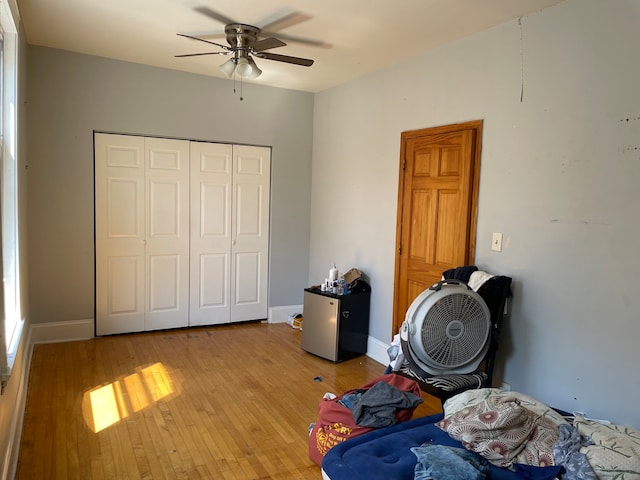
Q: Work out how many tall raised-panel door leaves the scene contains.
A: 5